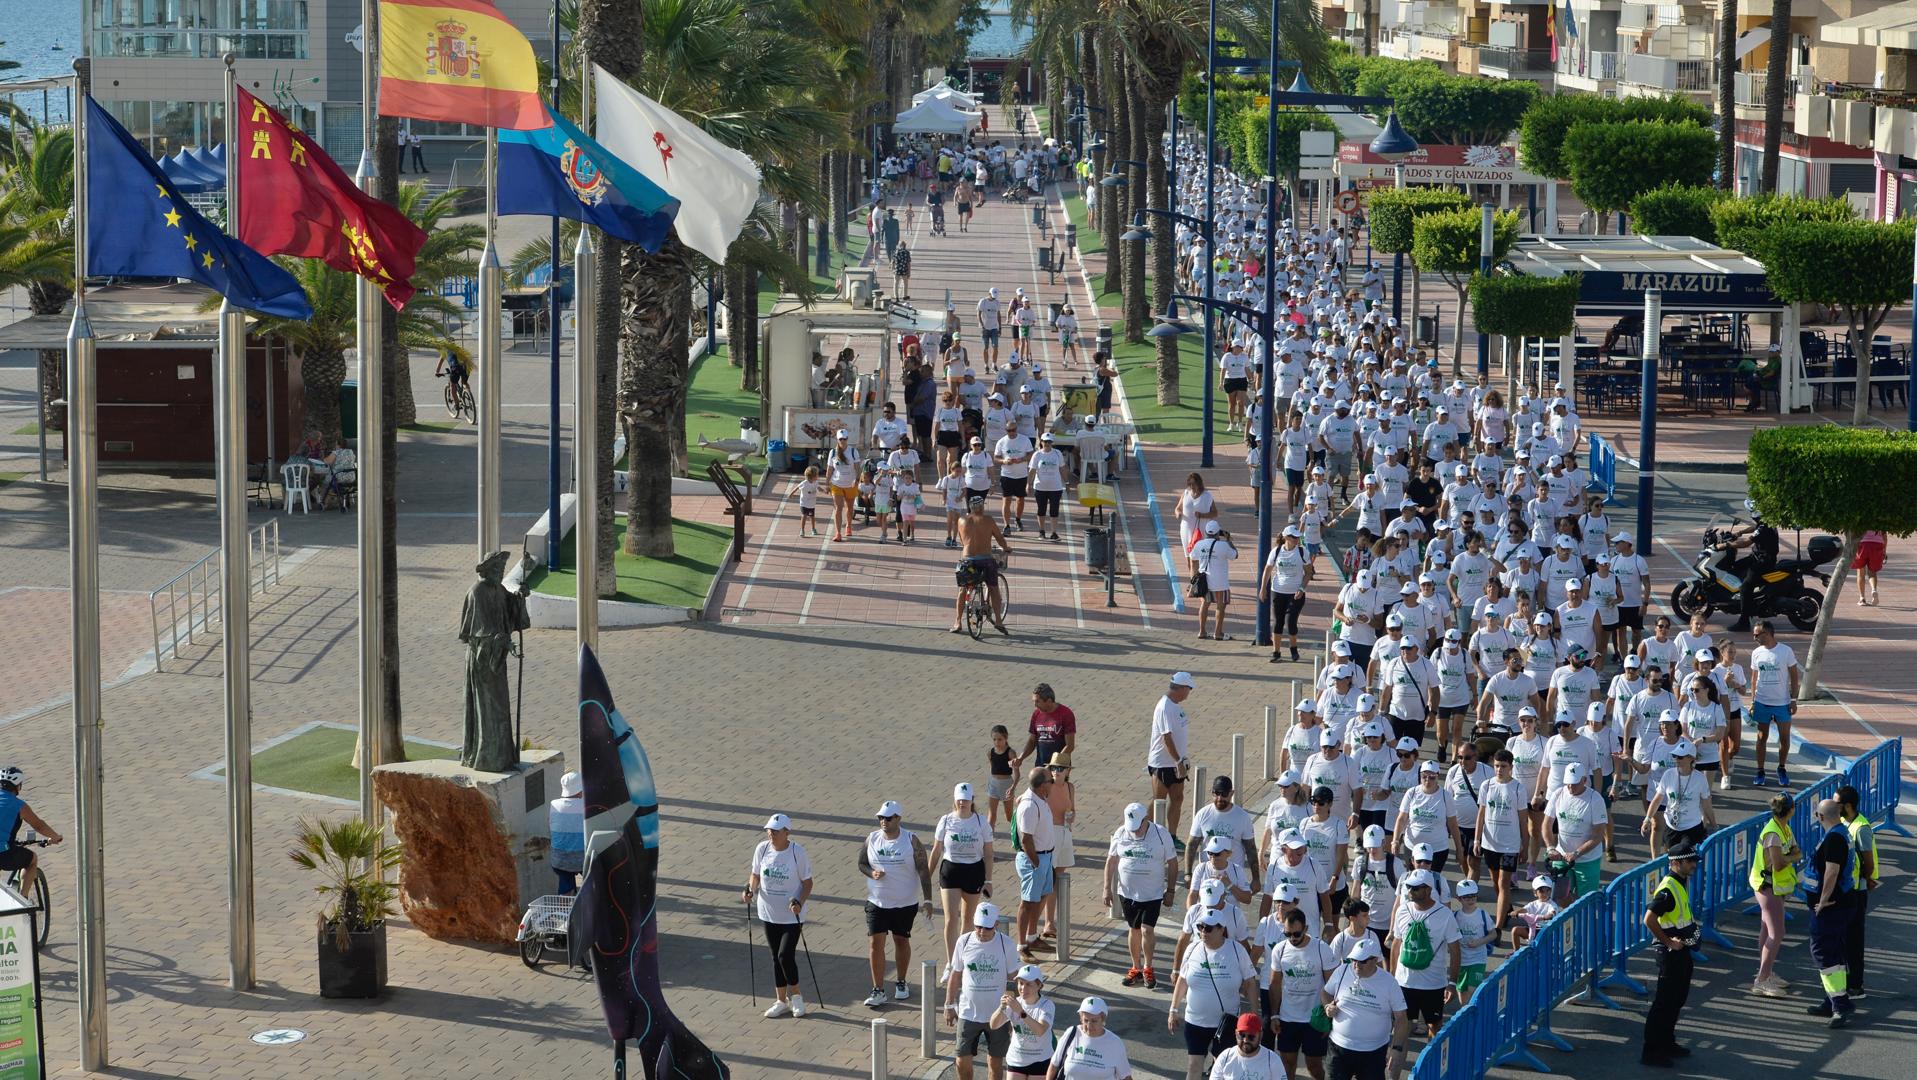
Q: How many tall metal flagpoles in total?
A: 5